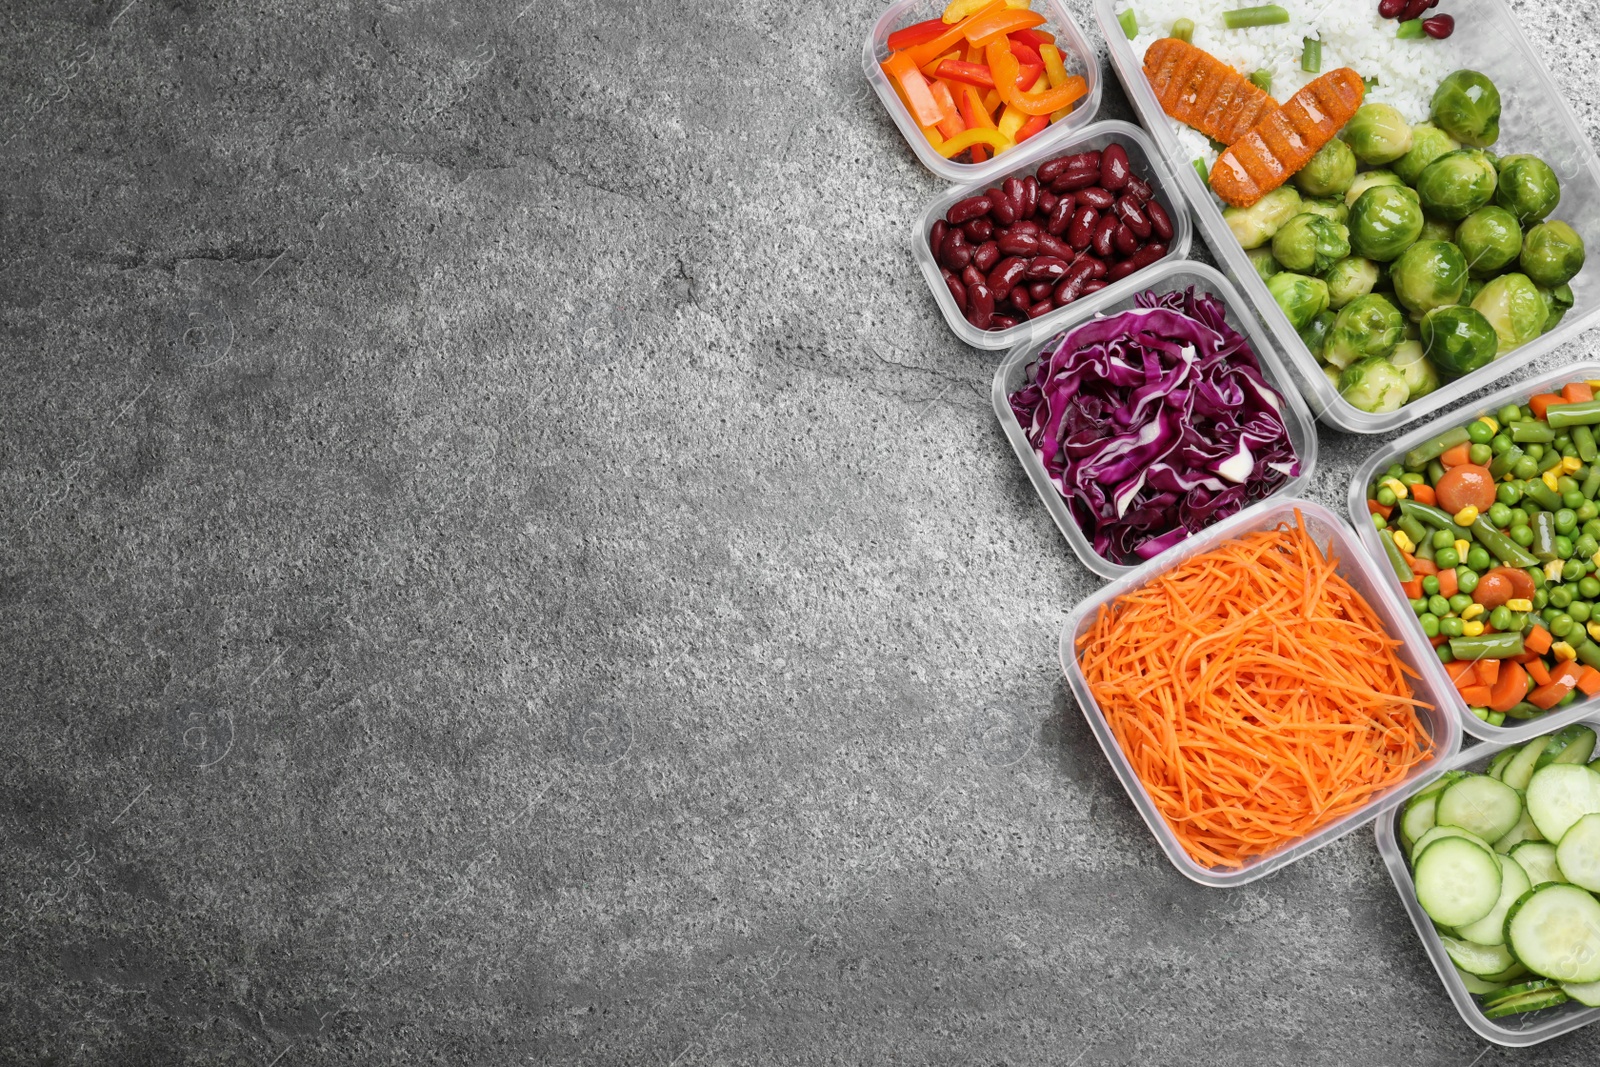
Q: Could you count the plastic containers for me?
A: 7